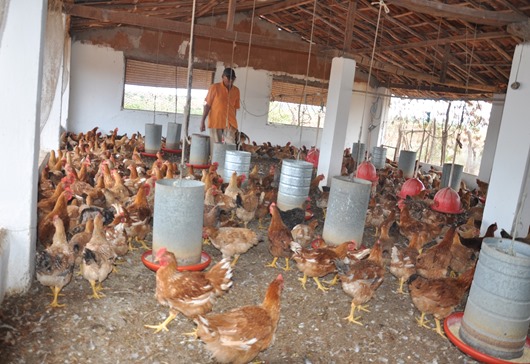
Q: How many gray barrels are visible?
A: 13